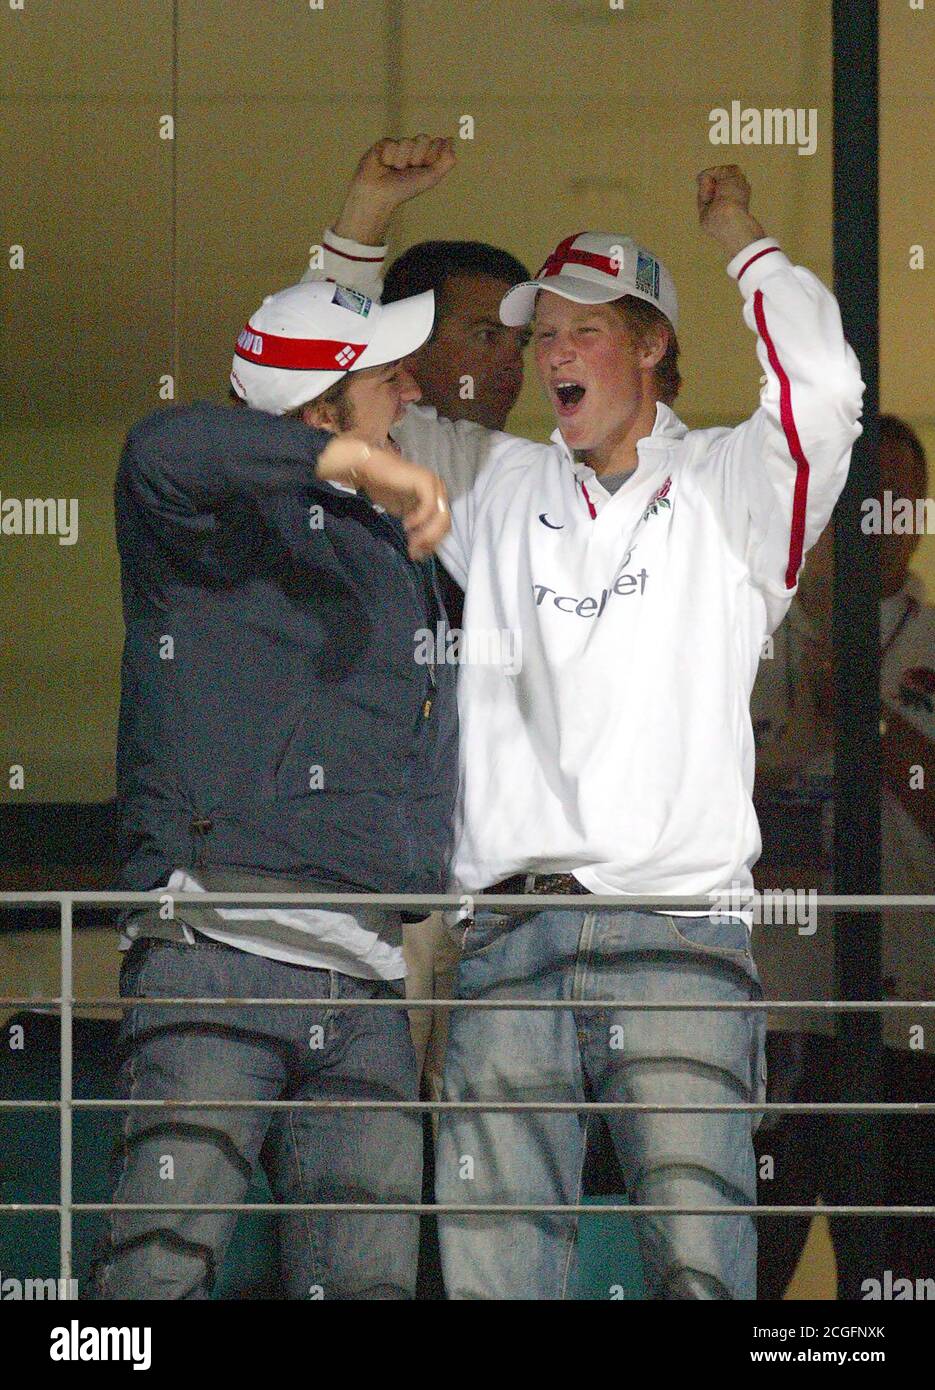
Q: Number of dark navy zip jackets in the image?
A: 1